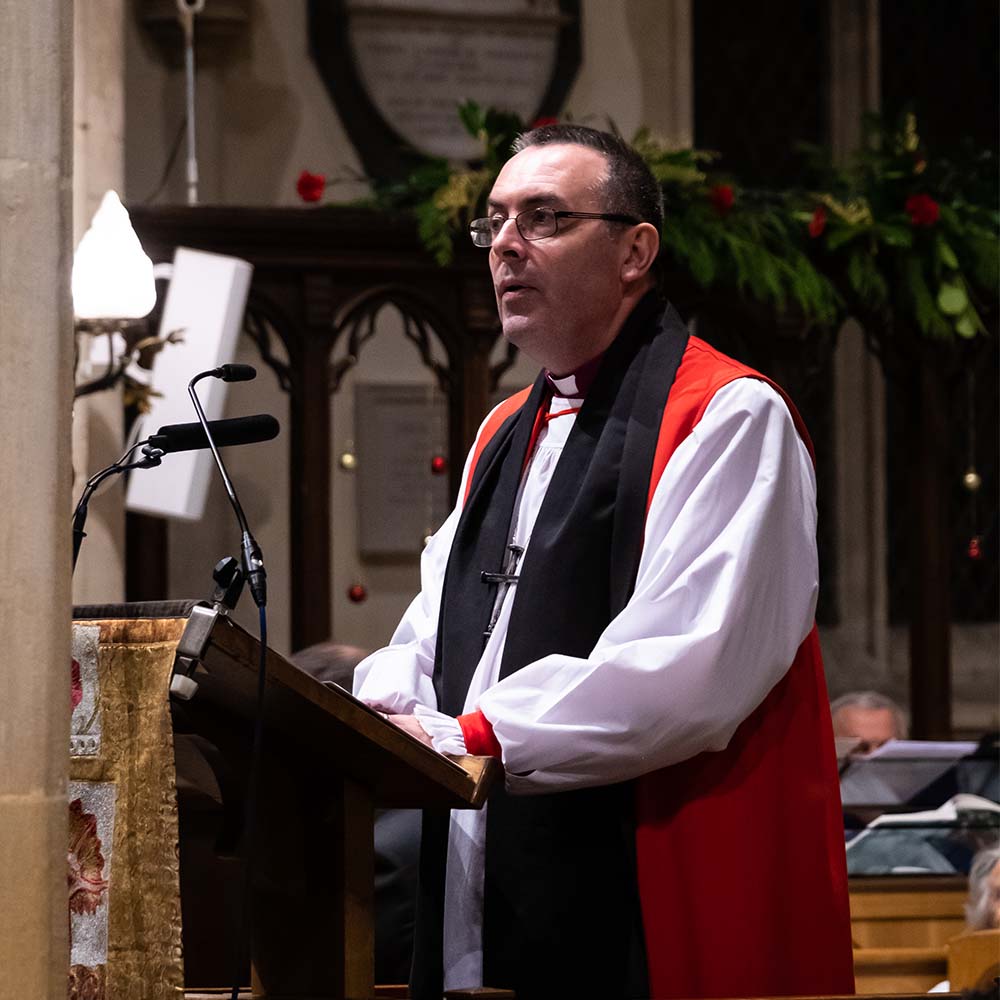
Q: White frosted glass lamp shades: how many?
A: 1